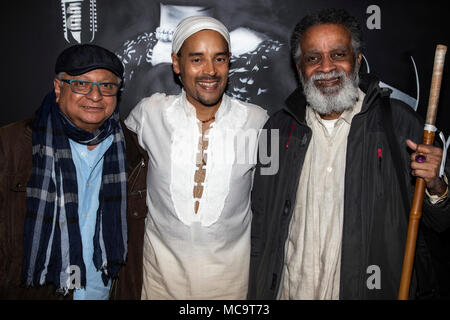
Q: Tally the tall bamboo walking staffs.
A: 1